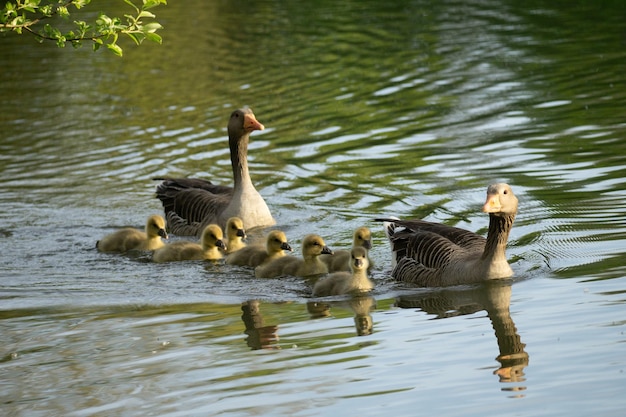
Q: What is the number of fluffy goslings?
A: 7